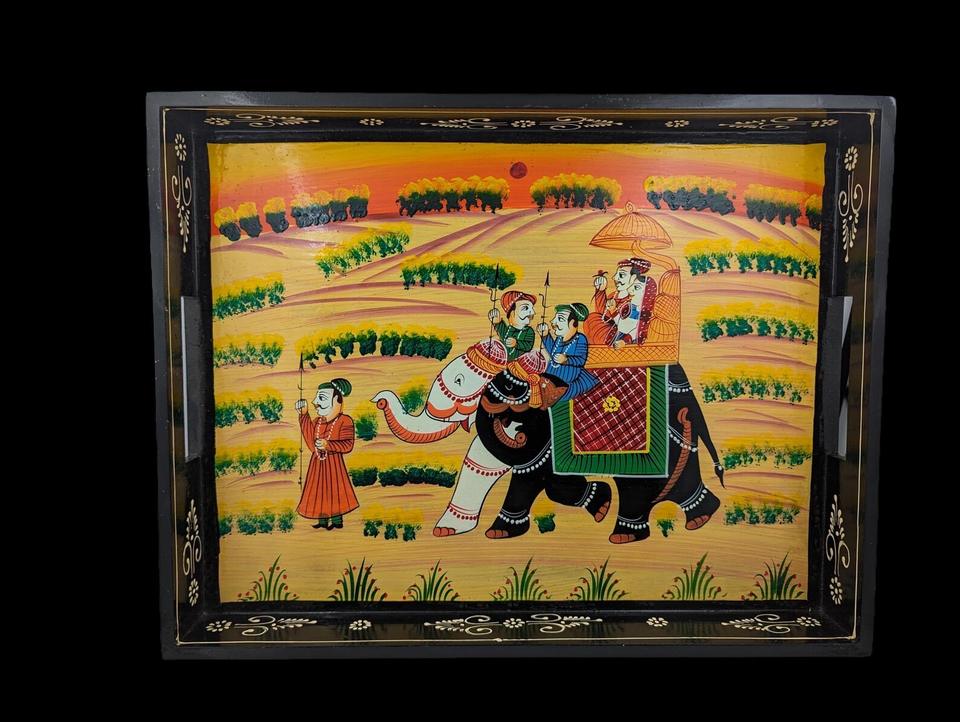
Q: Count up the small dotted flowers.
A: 14